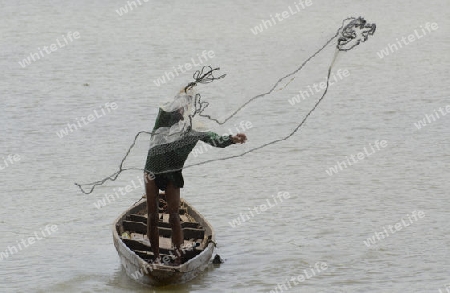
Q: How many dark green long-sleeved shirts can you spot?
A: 1